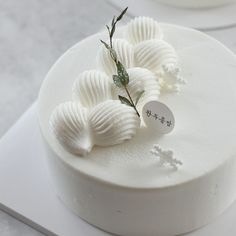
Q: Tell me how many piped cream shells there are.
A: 7